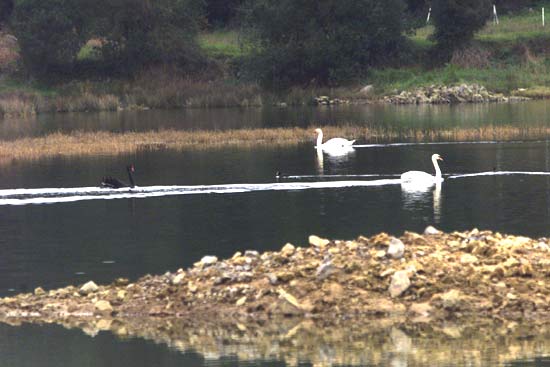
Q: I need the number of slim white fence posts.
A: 3